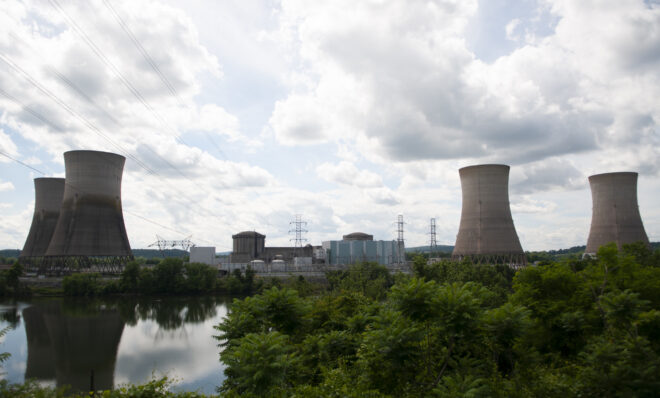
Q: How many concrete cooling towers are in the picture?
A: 4